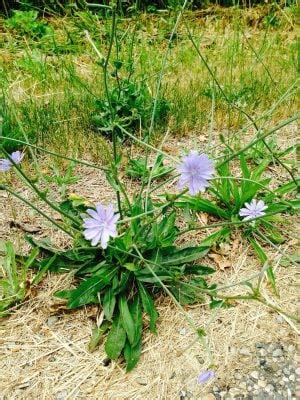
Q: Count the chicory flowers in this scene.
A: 5